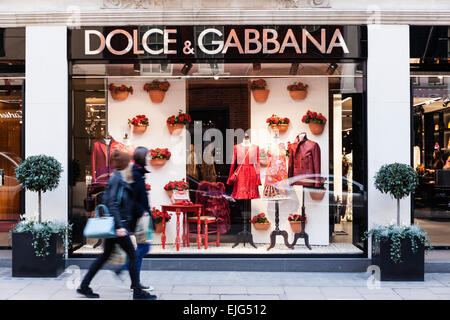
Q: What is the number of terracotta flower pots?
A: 15